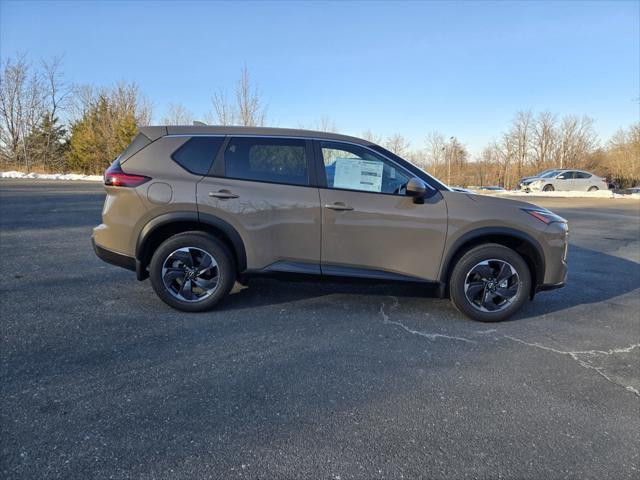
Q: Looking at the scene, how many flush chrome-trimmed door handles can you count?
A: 2